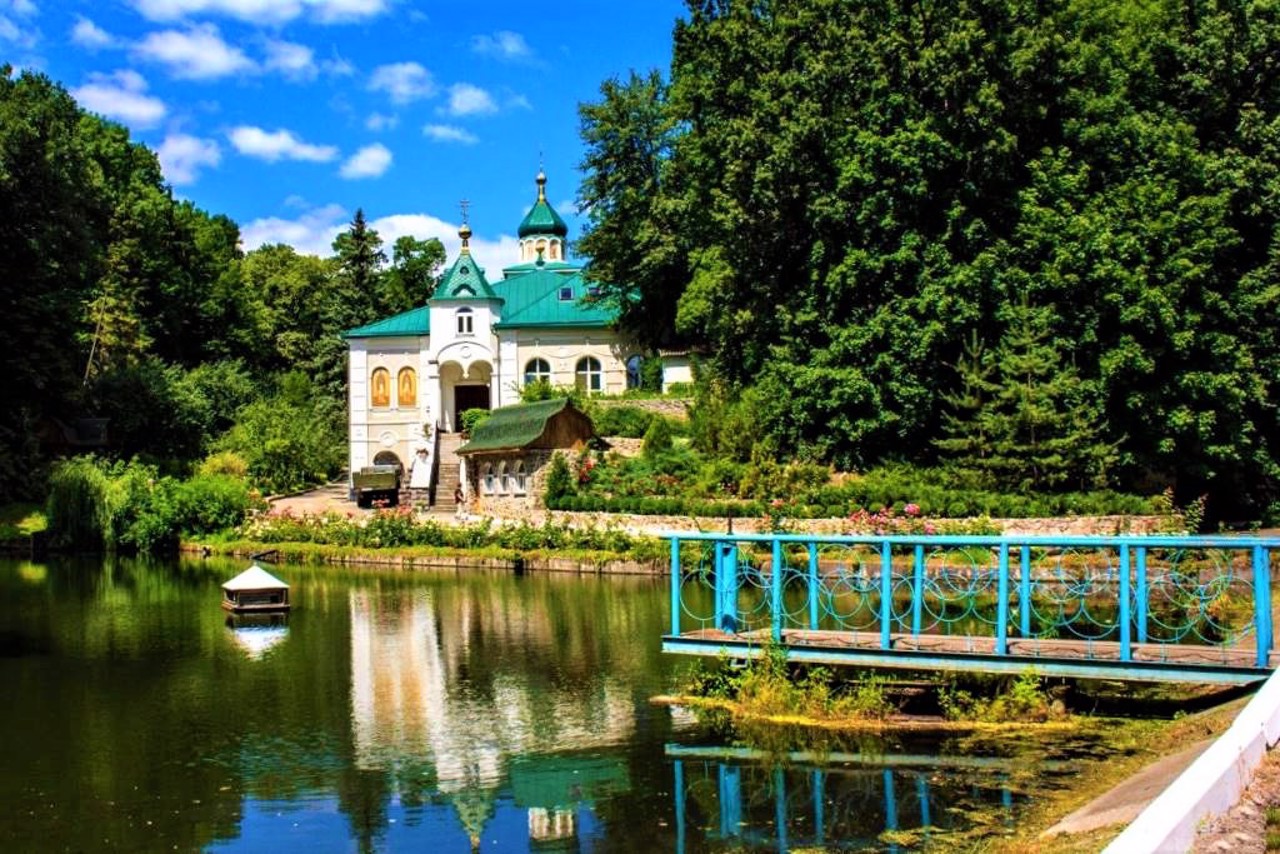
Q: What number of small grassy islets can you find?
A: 1